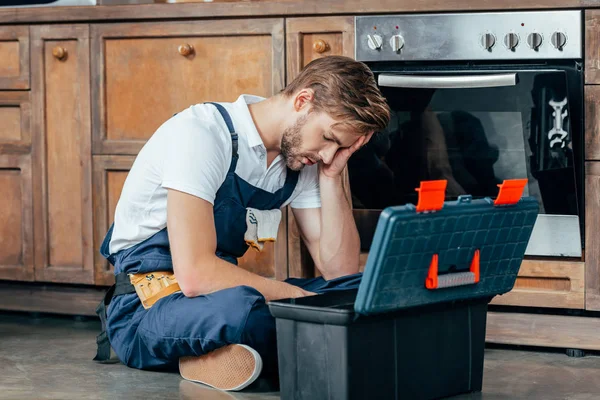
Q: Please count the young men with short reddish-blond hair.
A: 1